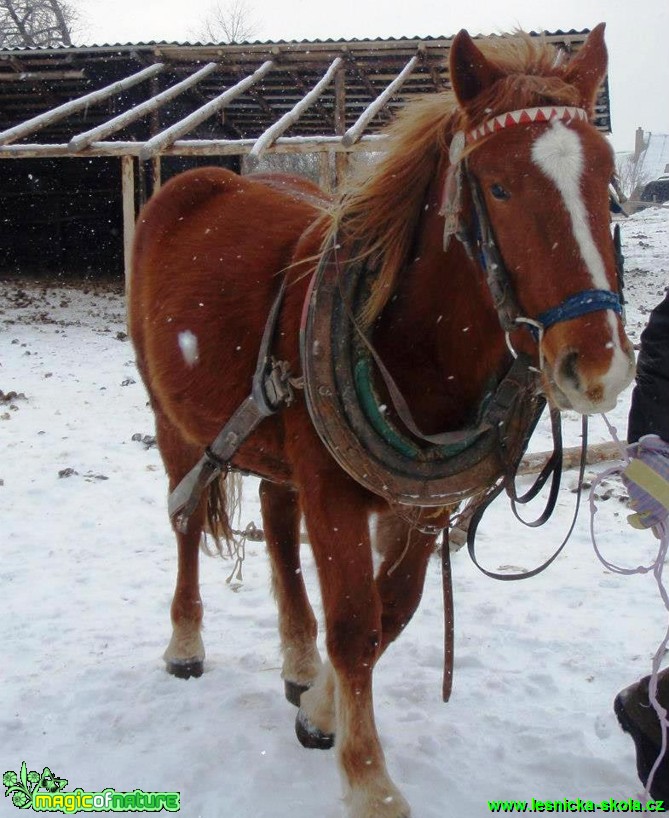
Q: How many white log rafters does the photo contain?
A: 5